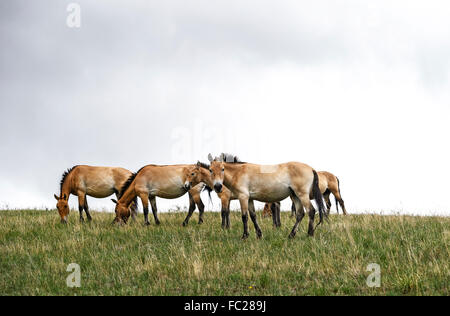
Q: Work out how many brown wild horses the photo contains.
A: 5